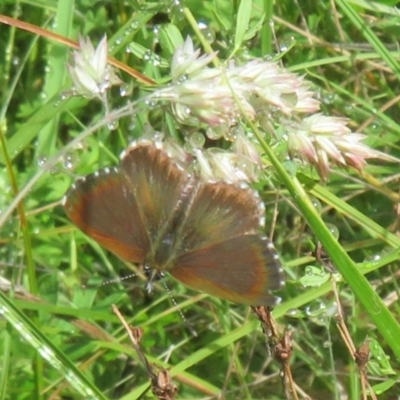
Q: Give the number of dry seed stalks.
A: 3